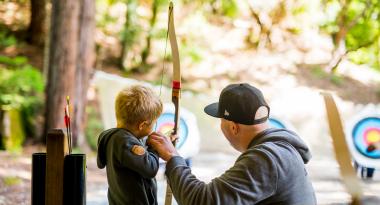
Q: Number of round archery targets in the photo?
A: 3